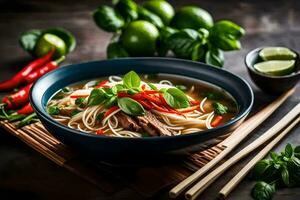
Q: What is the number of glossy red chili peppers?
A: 4